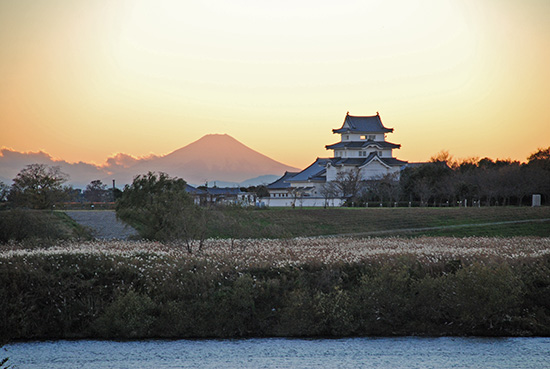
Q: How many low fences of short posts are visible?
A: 1